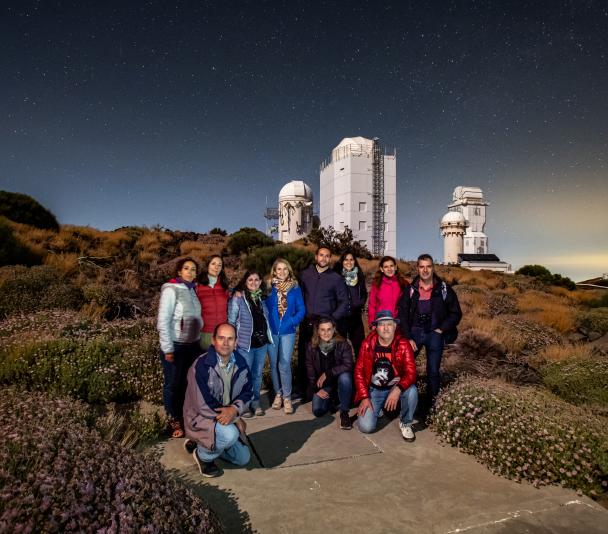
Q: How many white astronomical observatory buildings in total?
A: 4